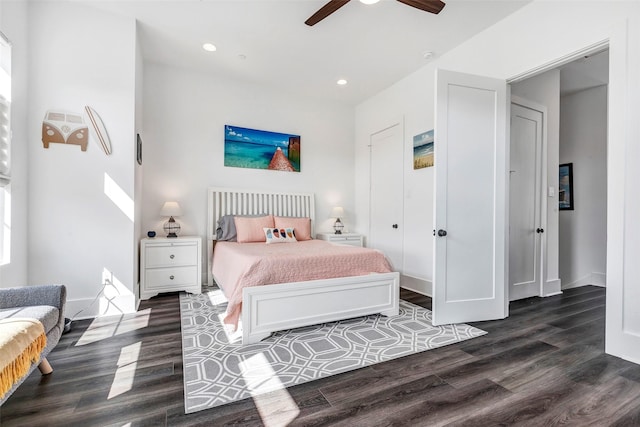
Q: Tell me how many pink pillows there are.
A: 2